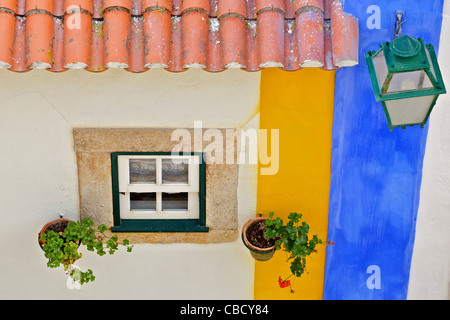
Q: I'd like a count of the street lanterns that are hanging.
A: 1